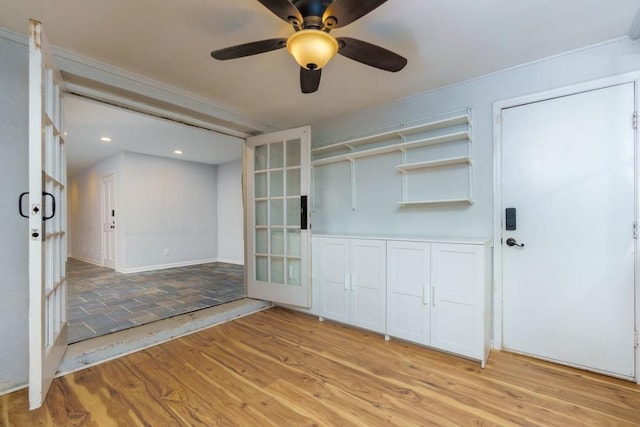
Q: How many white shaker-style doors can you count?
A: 4